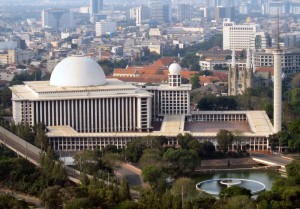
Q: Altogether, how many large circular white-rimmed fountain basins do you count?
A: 1